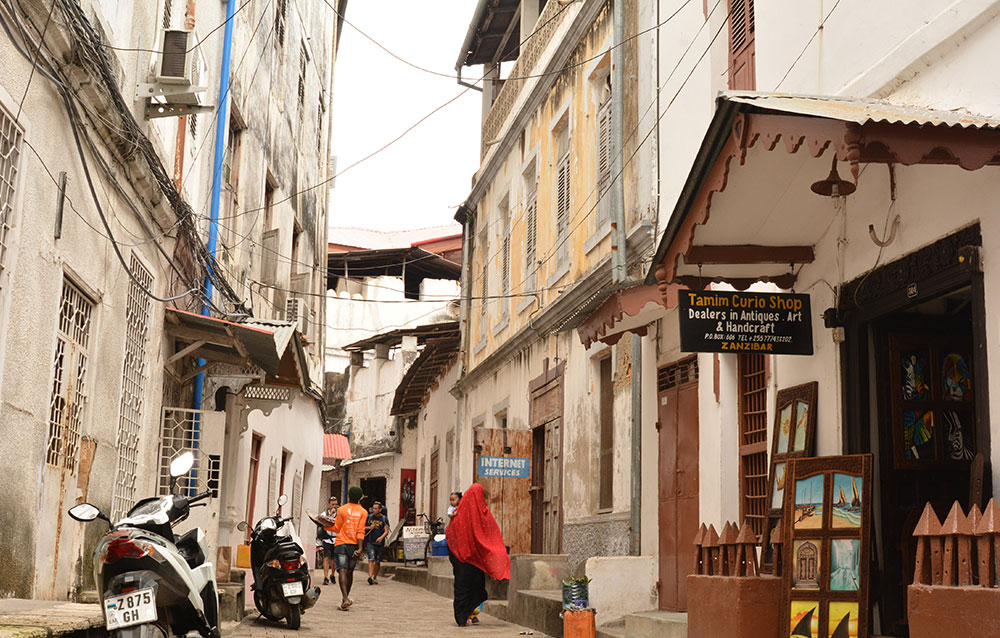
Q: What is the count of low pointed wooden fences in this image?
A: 2